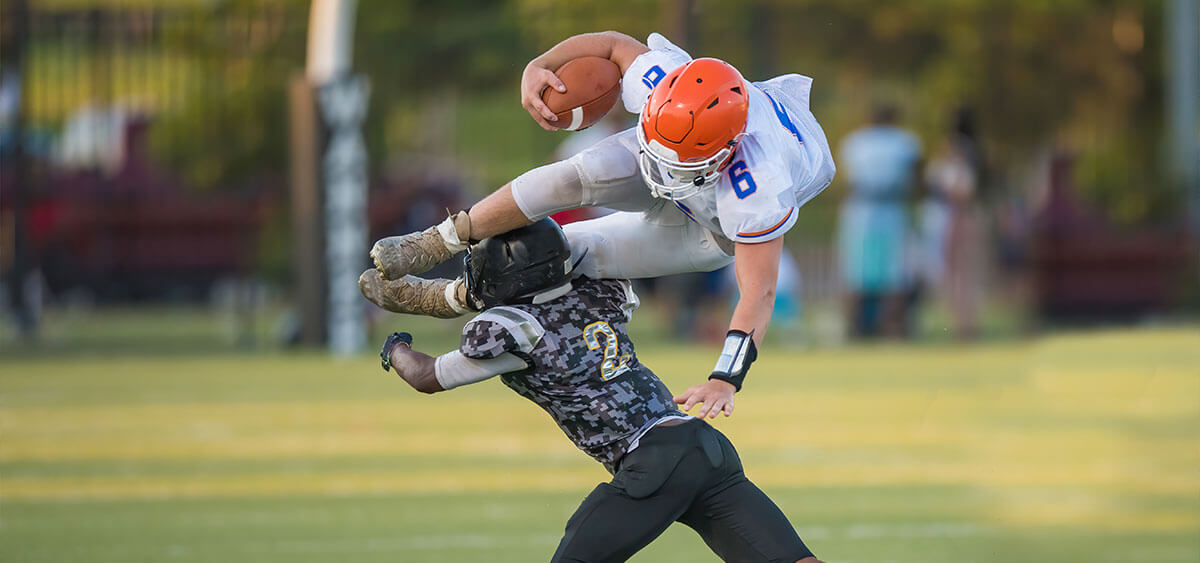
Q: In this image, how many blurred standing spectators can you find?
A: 2